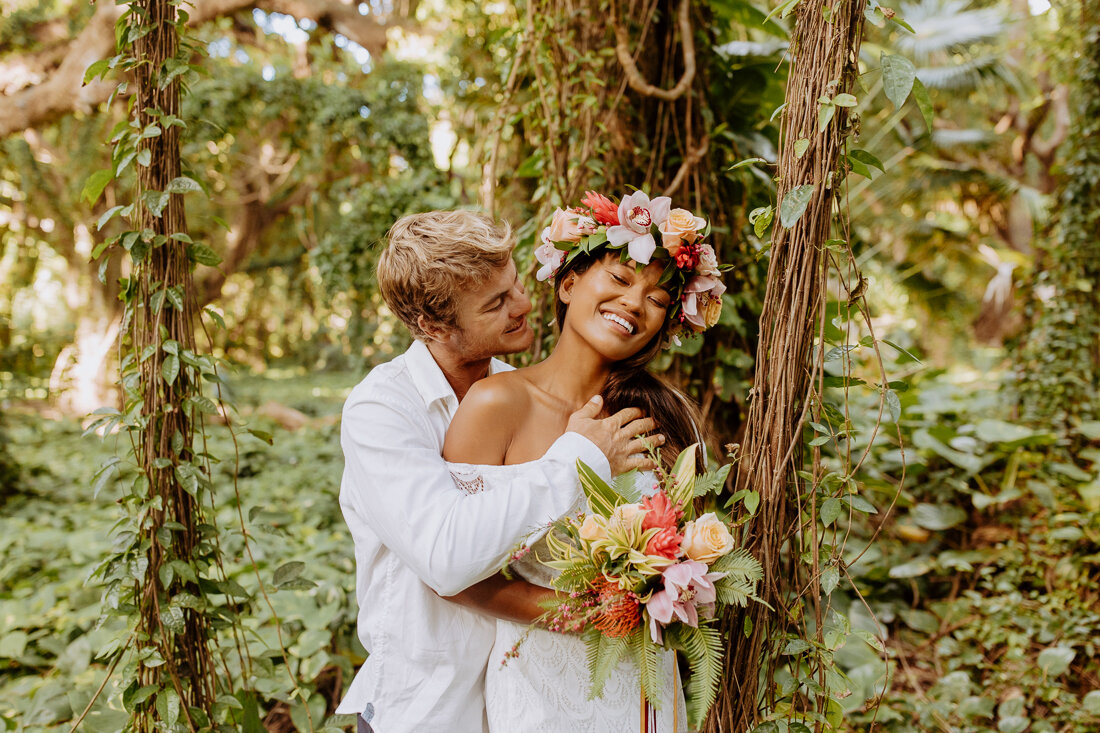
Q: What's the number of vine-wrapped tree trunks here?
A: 3